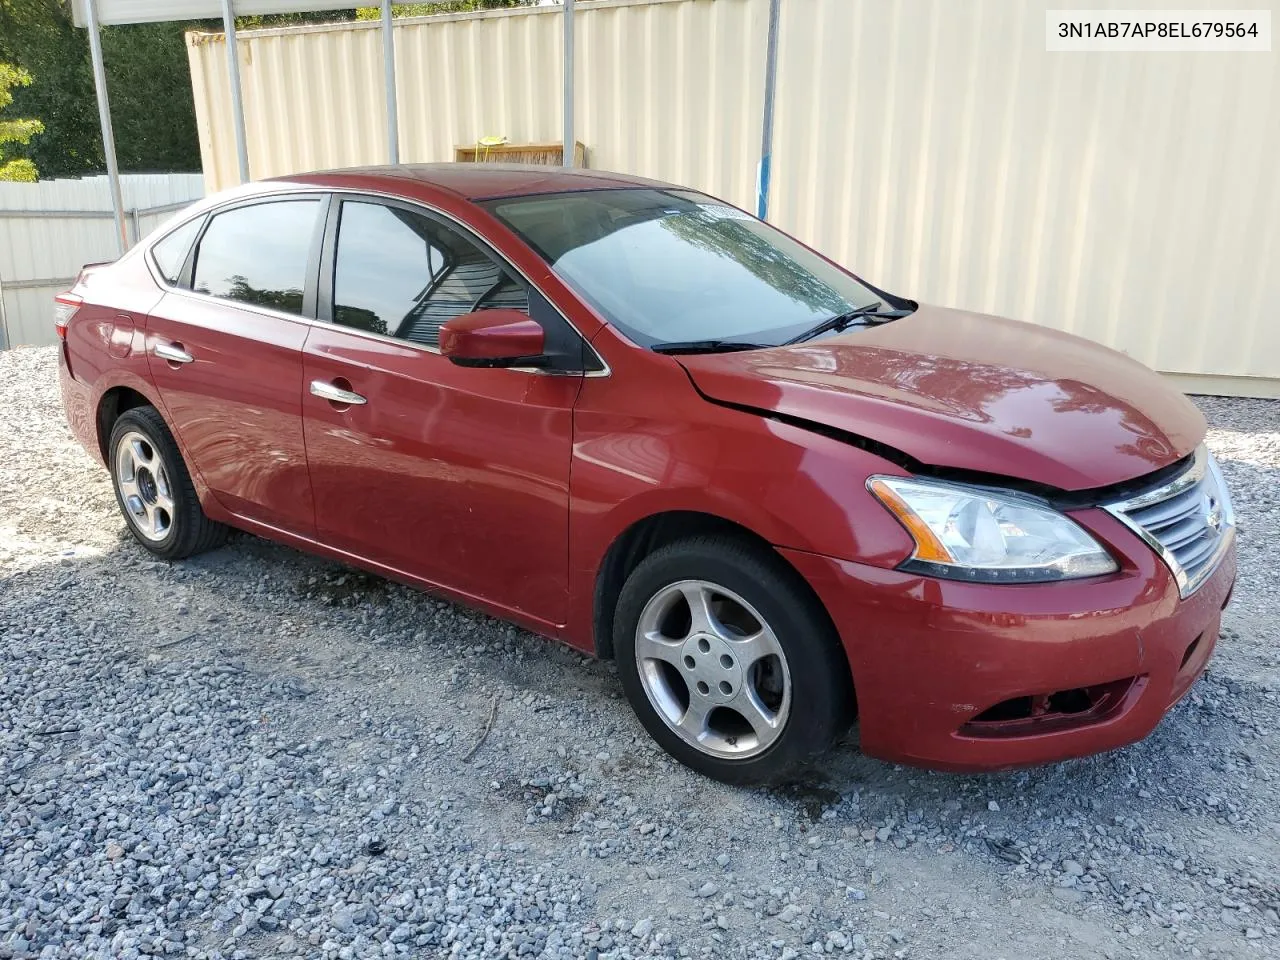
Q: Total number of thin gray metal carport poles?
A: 5